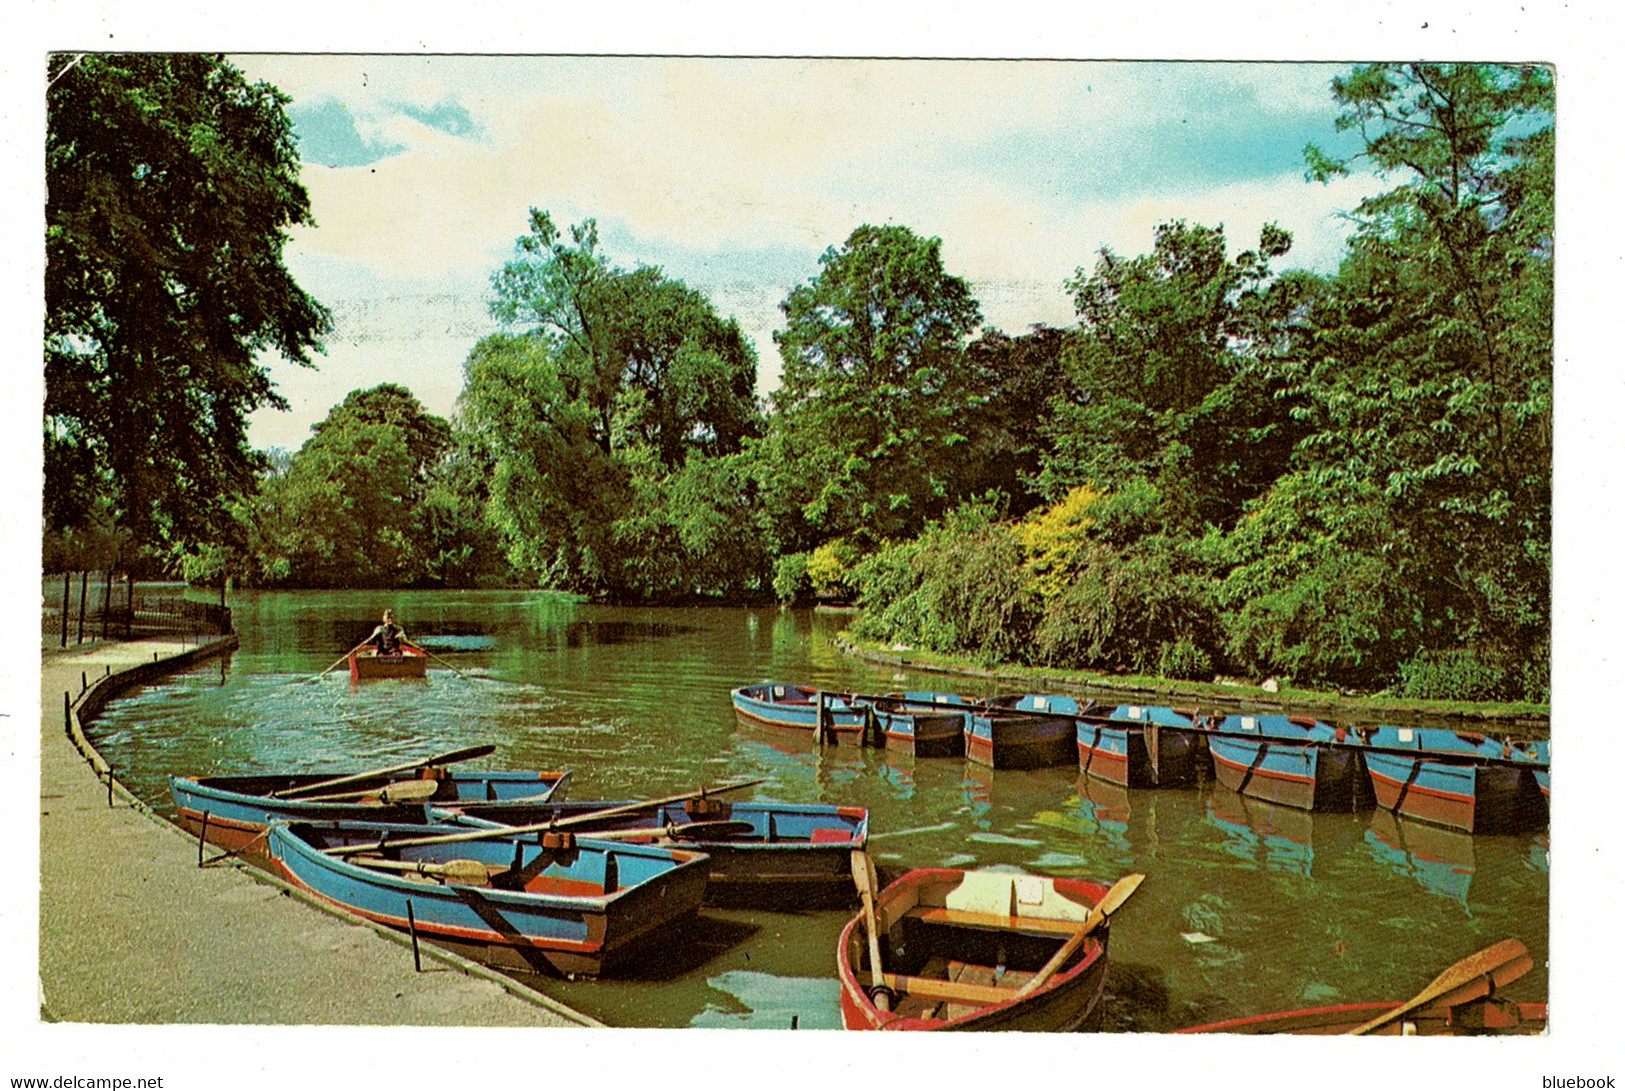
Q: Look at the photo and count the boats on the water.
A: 13